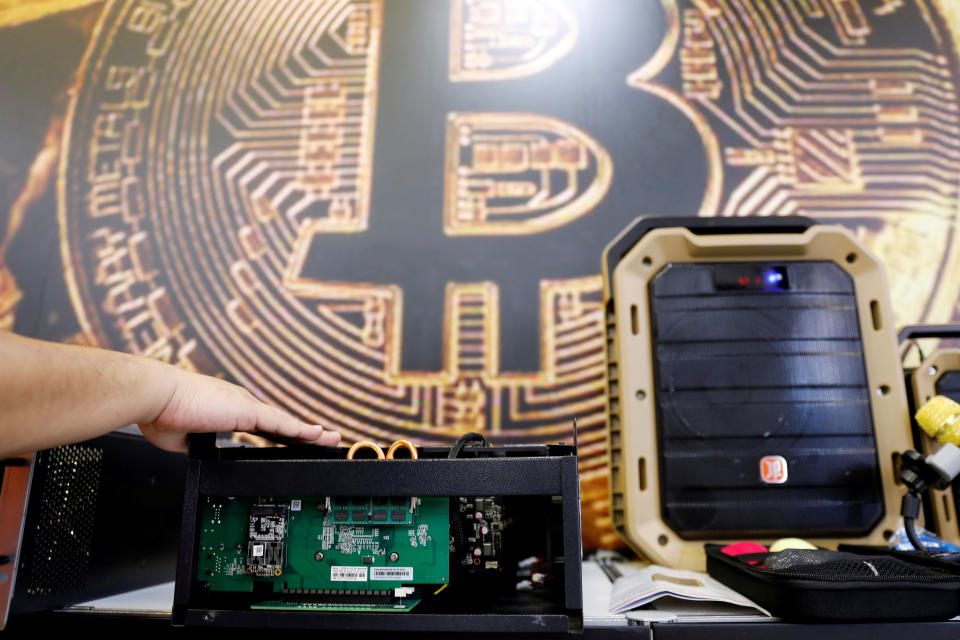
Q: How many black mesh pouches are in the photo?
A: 1